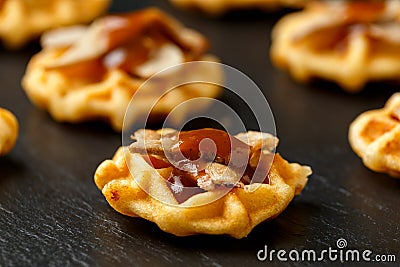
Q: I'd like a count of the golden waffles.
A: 7